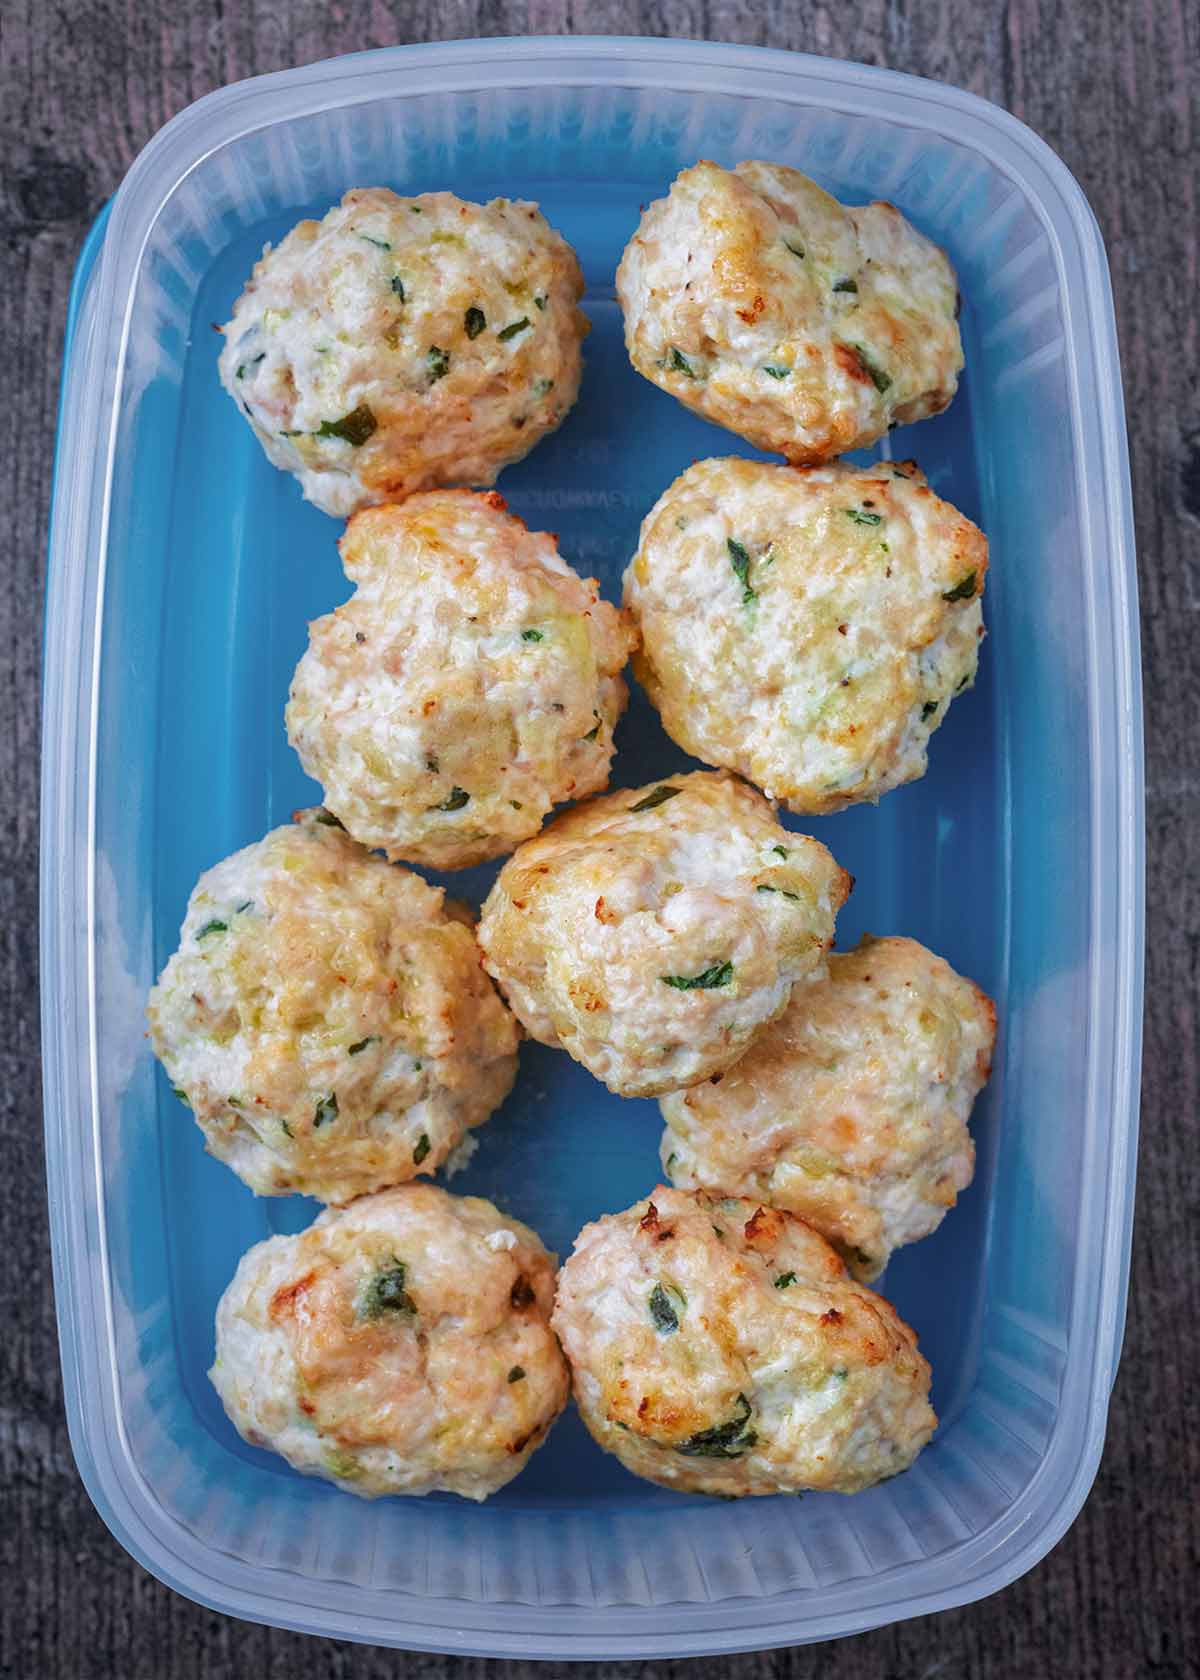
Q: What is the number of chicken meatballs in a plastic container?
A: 9